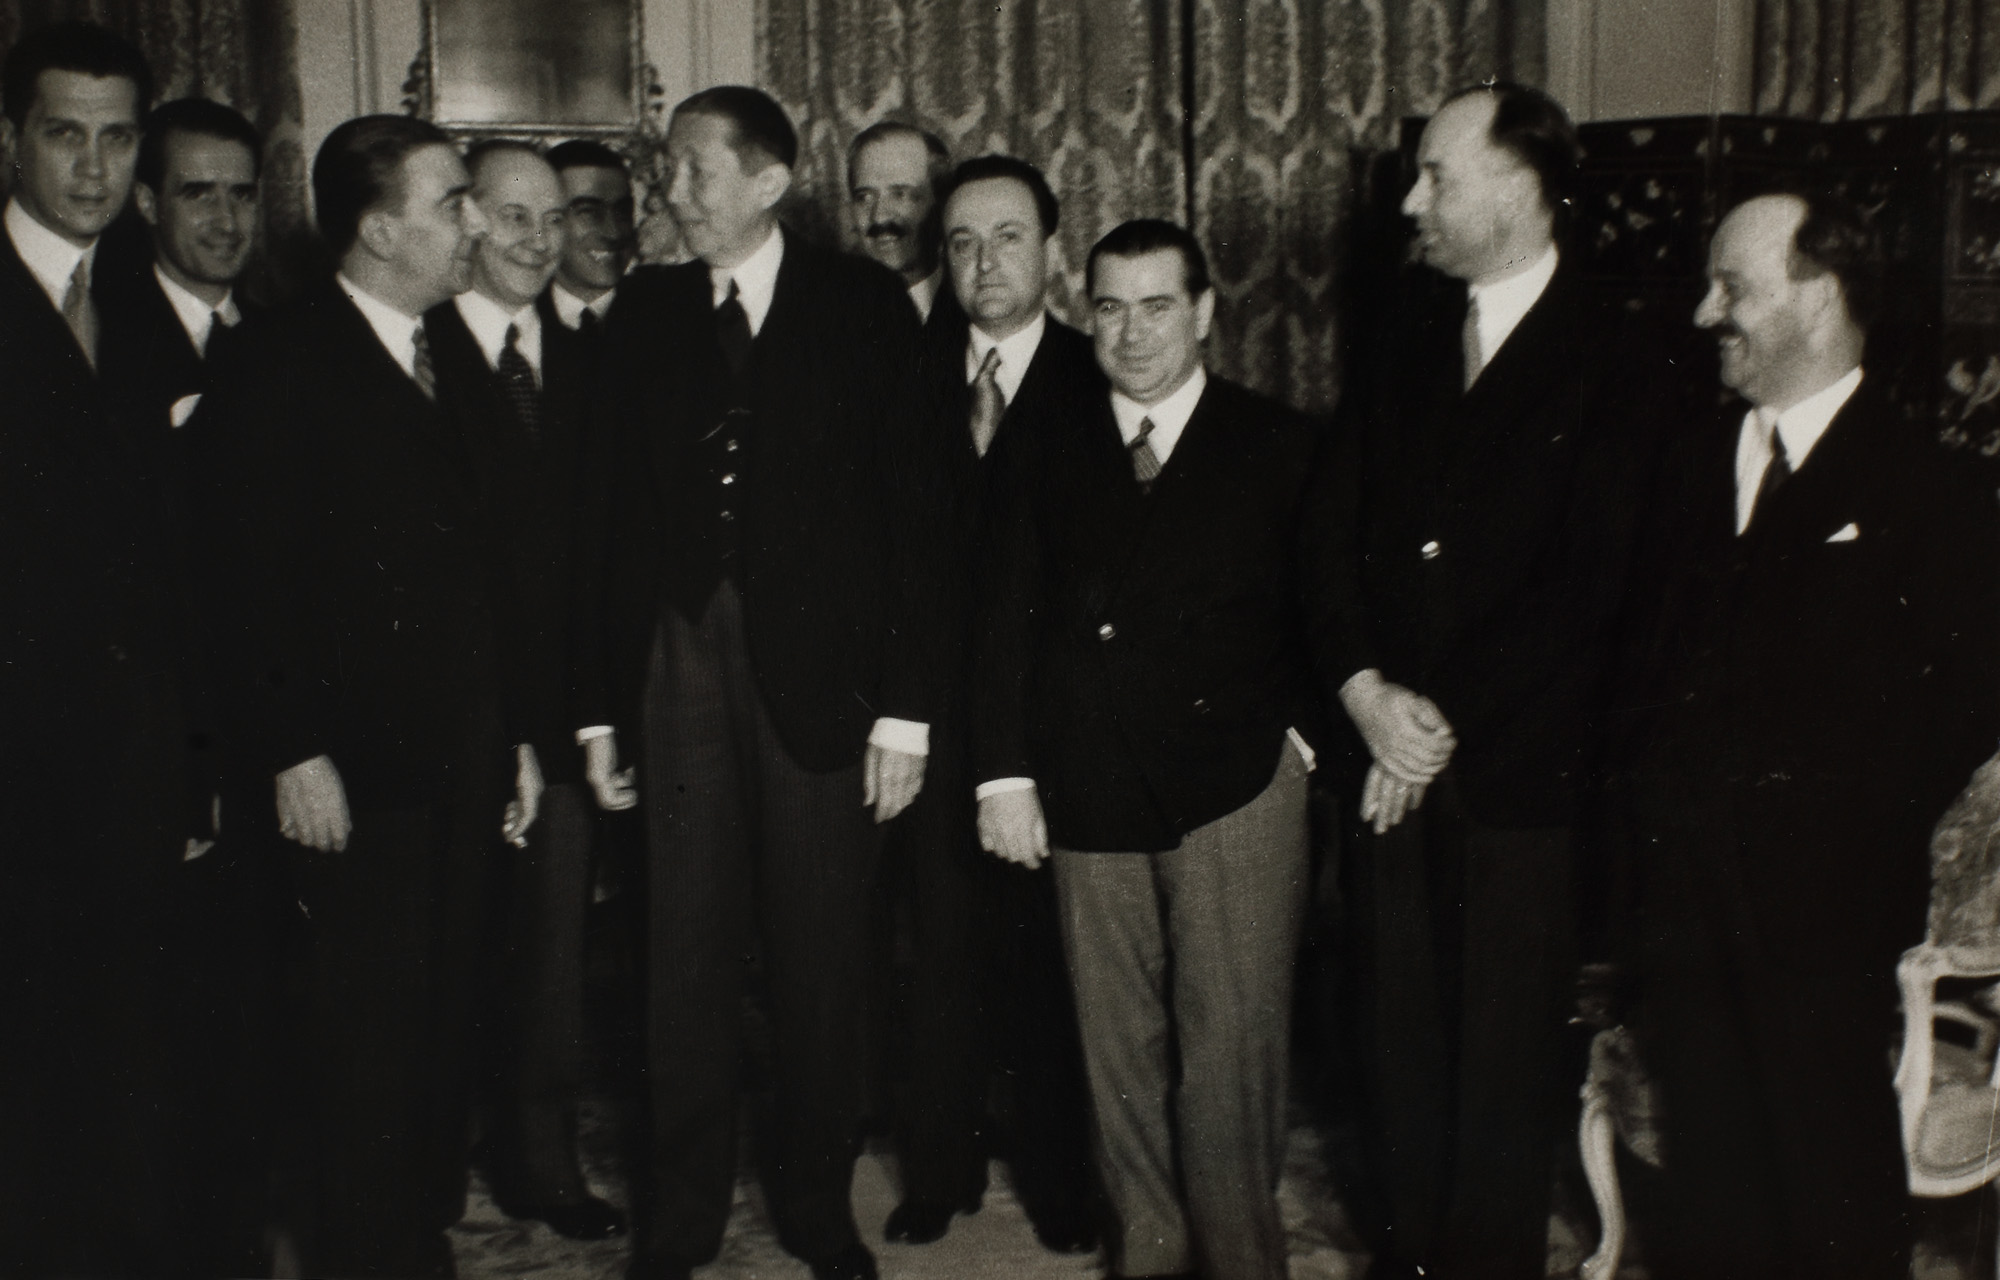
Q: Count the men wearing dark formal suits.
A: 11